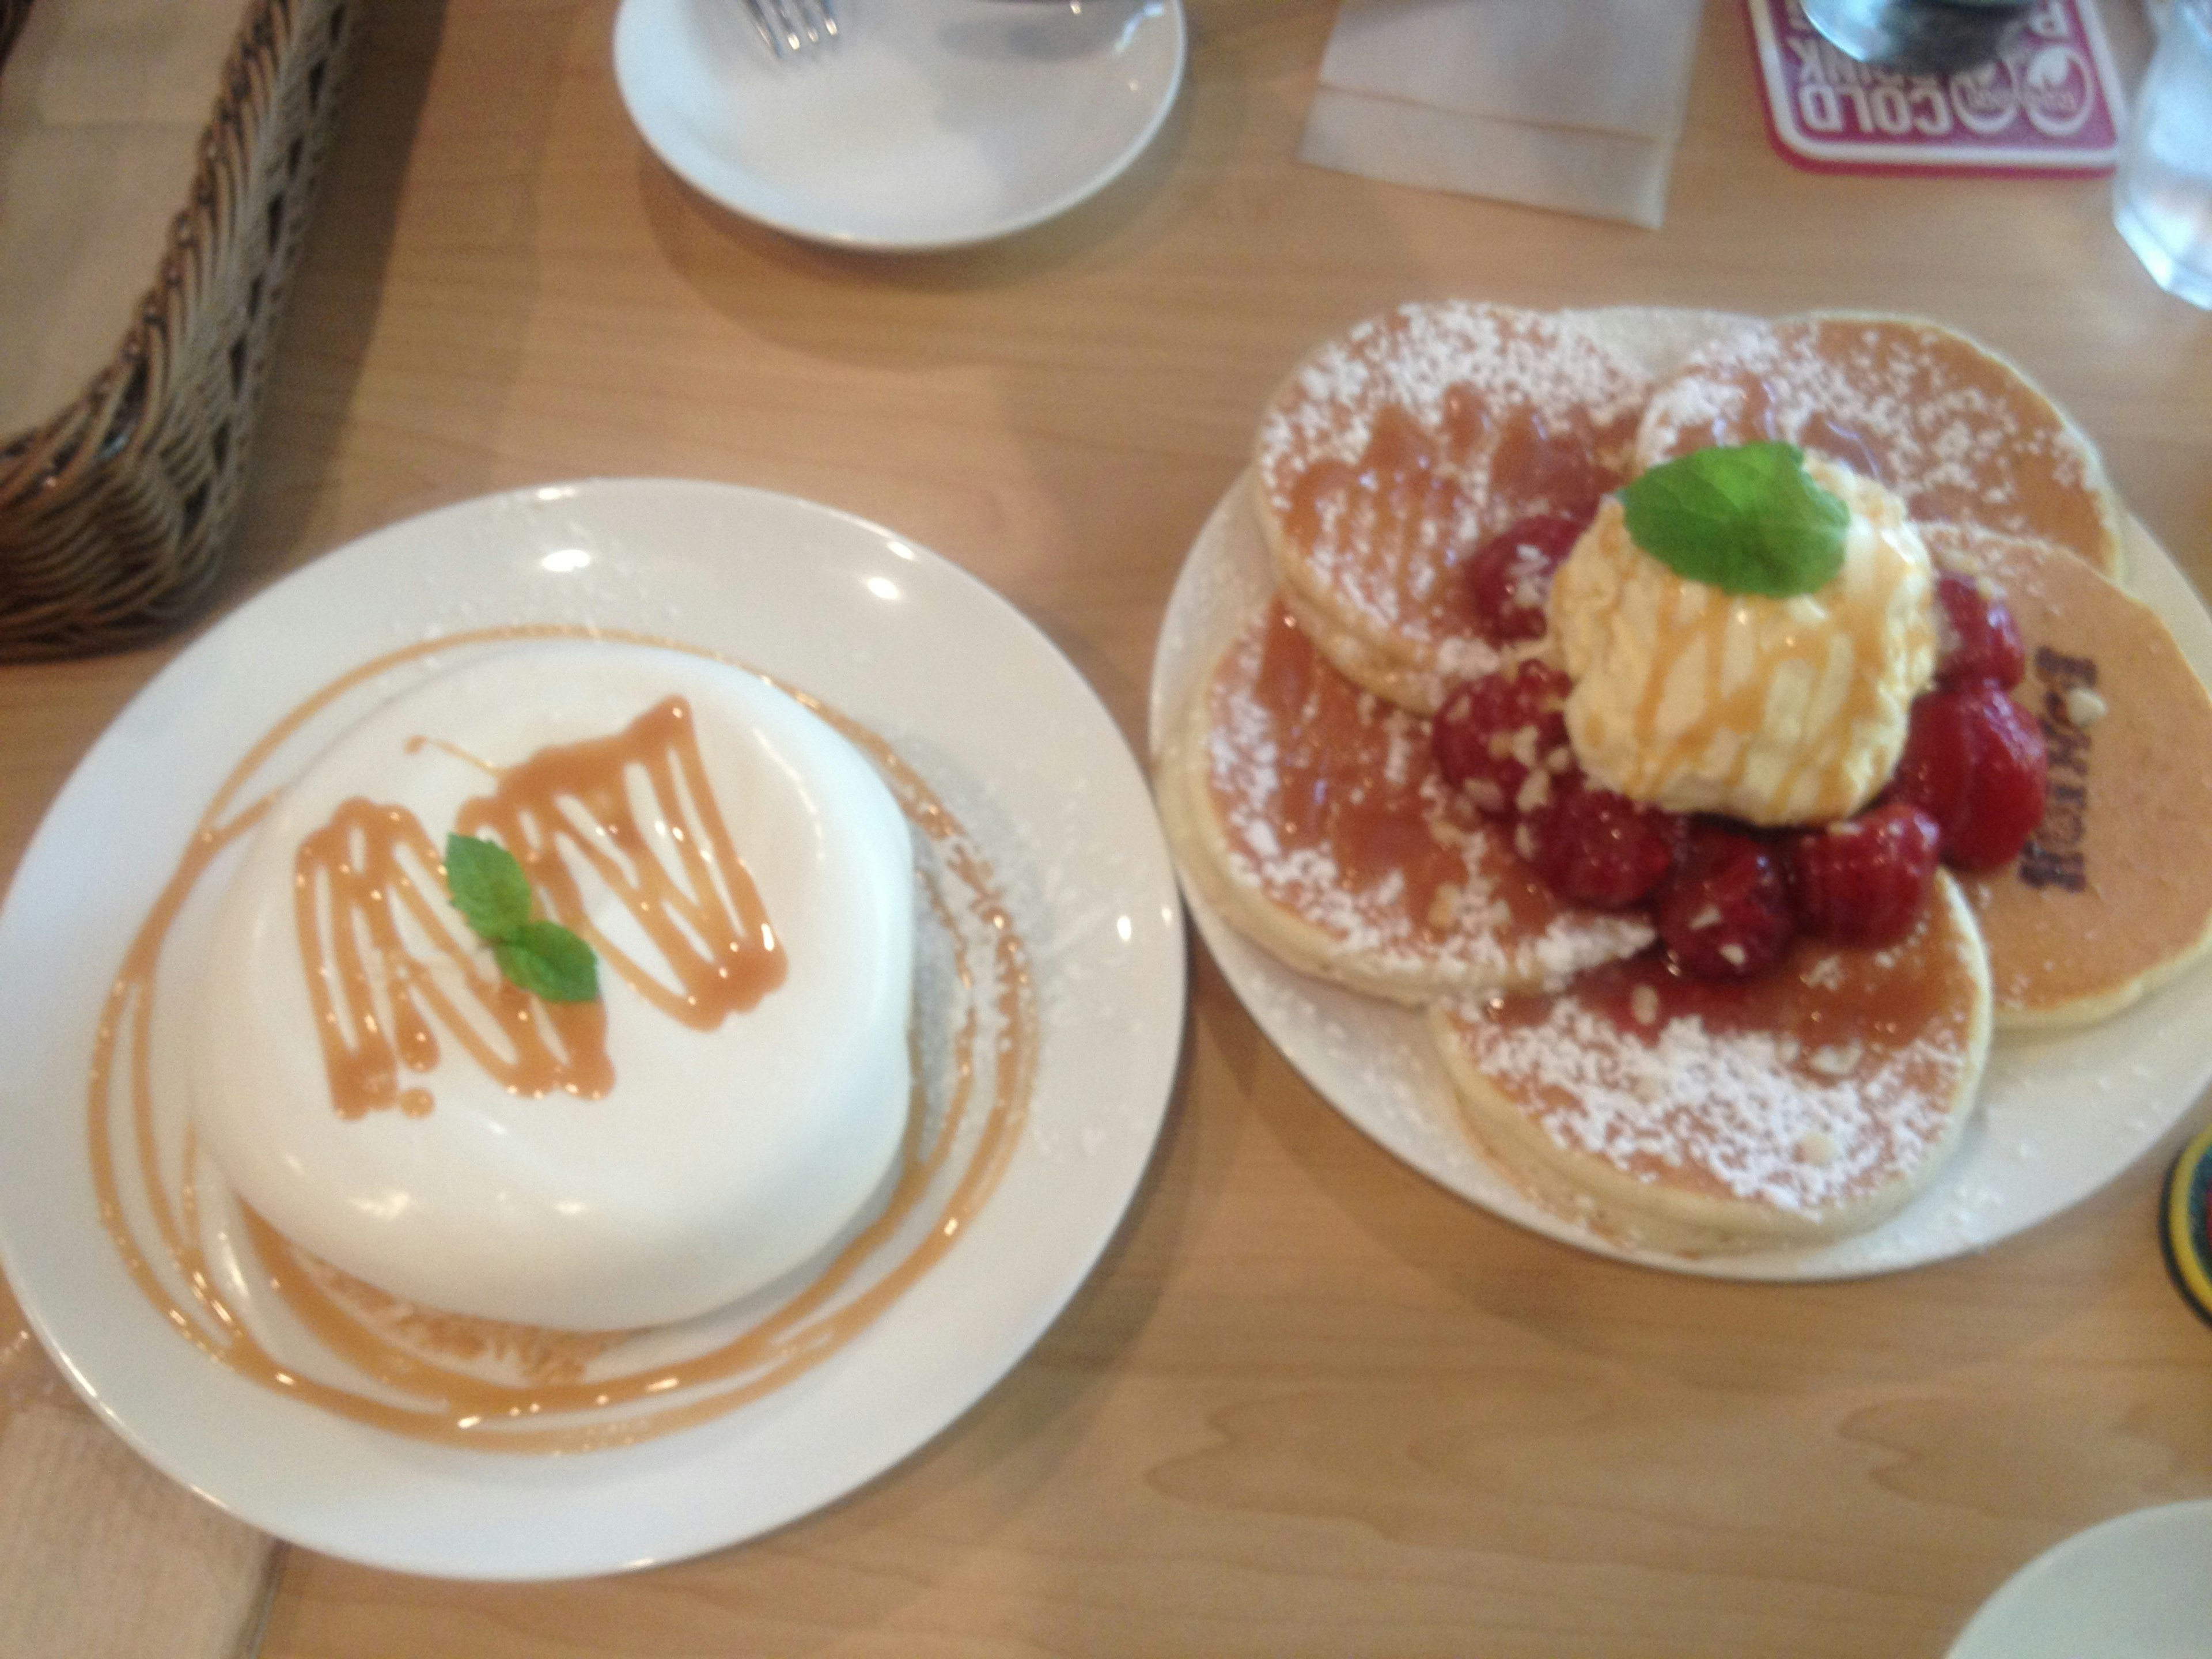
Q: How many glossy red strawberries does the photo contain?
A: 7